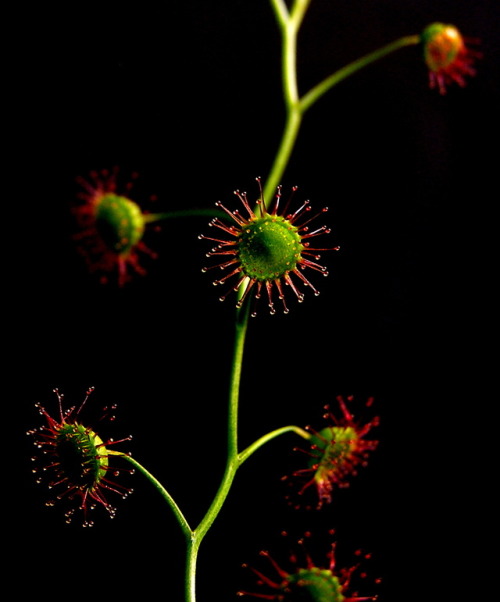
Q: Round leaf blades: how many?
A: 6